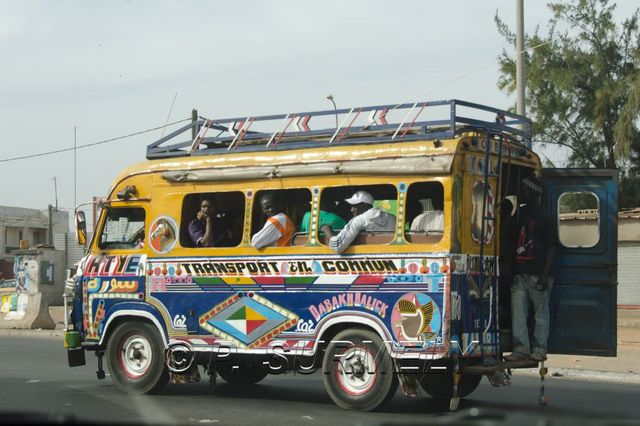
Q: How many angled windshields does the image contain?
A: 1